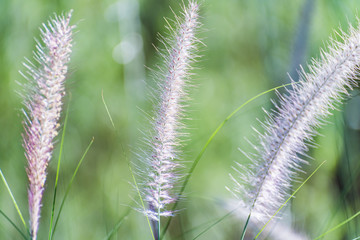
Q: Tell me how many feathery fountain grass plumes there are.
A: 3